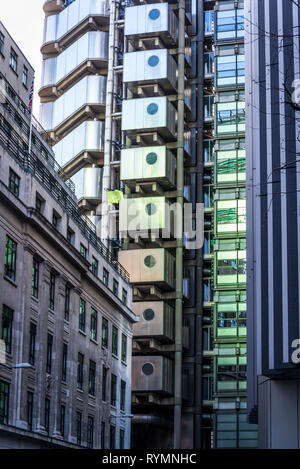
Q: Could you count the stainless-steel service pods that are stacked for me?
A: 8